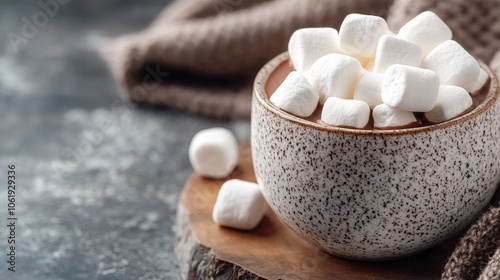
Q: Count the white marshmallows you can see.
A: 15